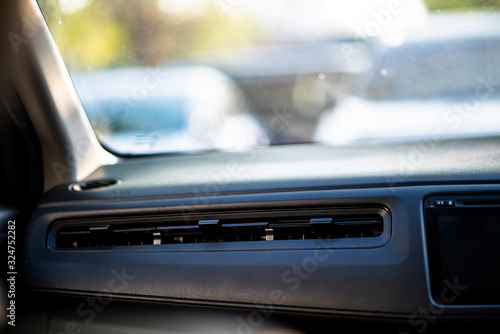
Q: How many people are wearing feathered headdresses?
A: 0